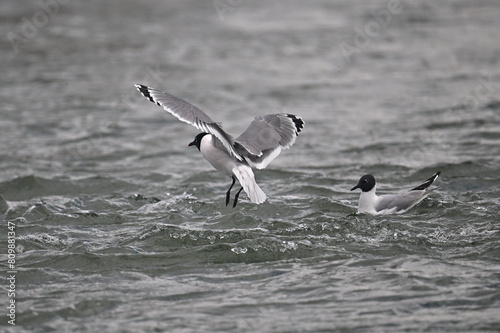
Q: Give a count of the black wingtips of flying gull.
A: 2